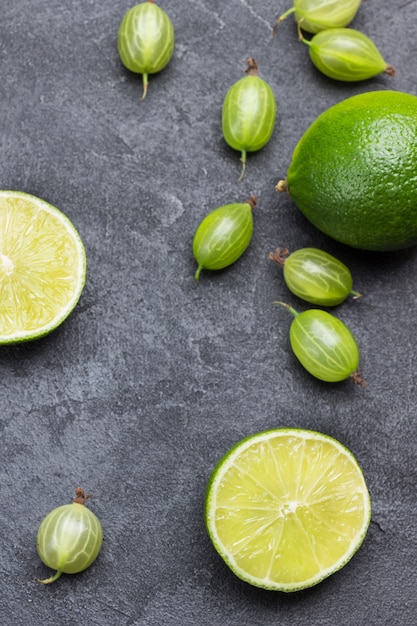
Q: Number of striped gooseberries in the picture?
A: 8